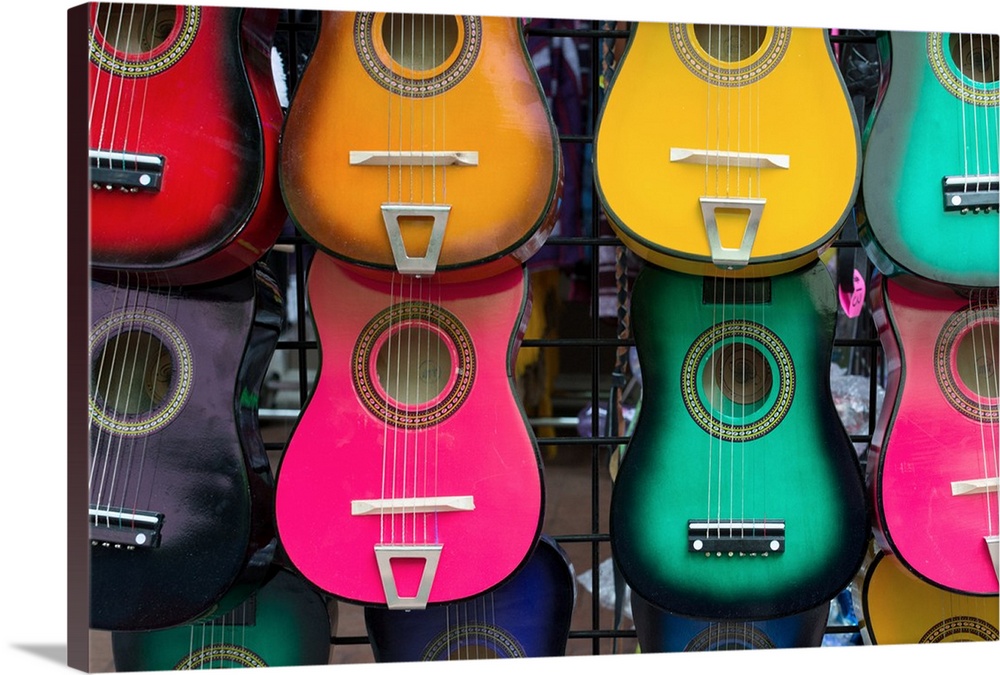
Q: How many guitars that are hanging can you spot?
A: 12